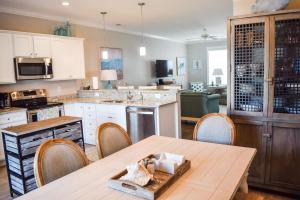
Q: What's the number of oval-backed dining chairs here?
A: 3